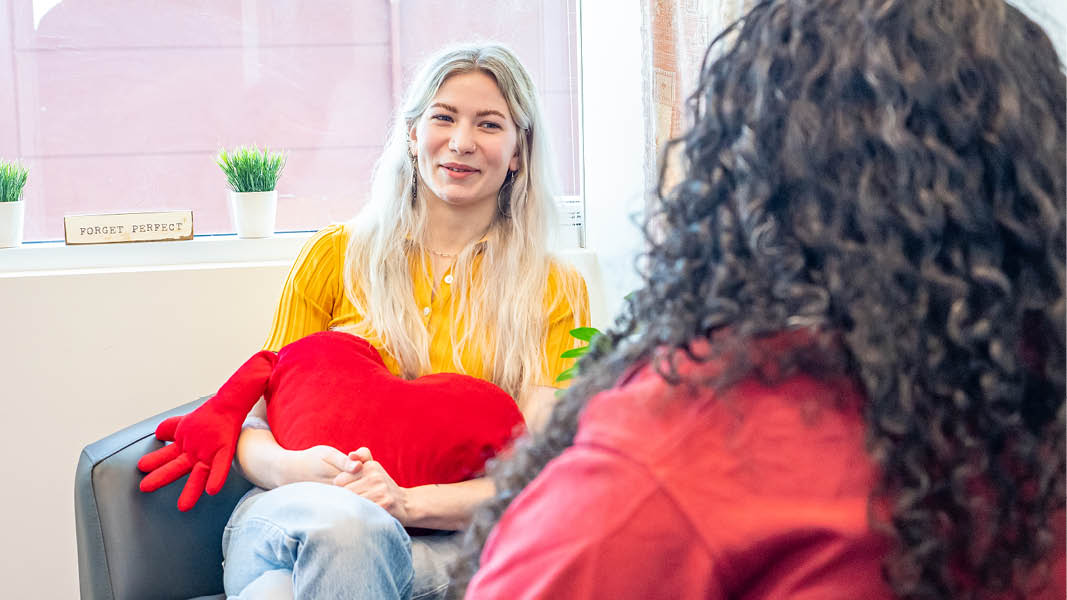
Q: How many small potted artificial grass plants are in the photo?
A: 2